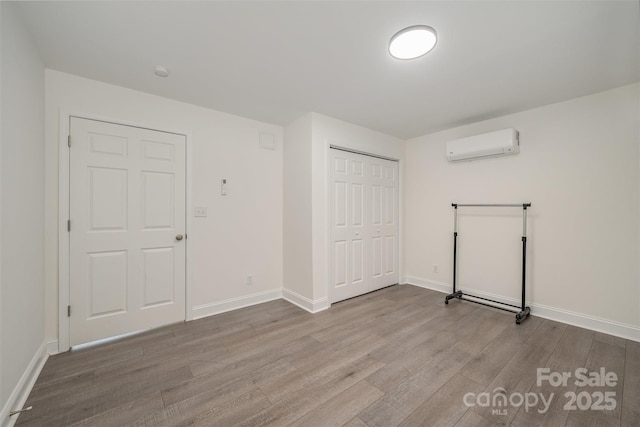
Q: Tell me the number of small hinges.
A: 3